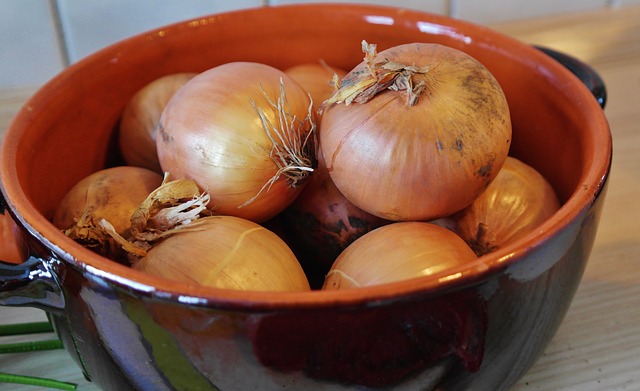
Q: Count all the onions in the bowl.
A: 9